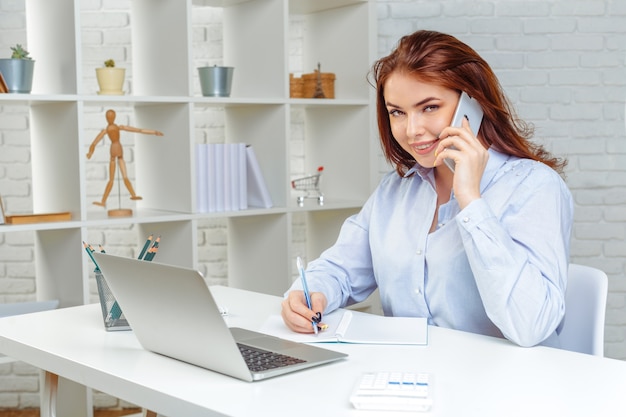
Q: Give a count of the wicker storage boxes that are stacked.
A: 2